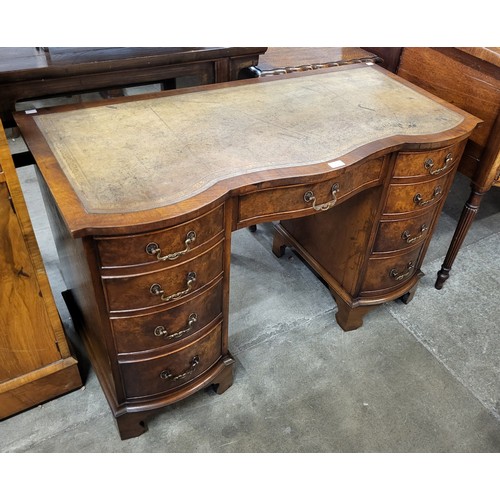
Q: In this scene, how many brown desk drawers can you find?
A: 9